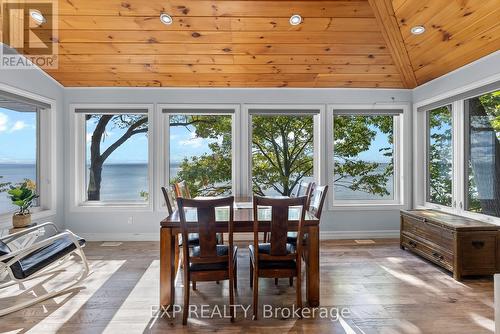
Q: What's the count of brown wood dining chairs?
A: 6